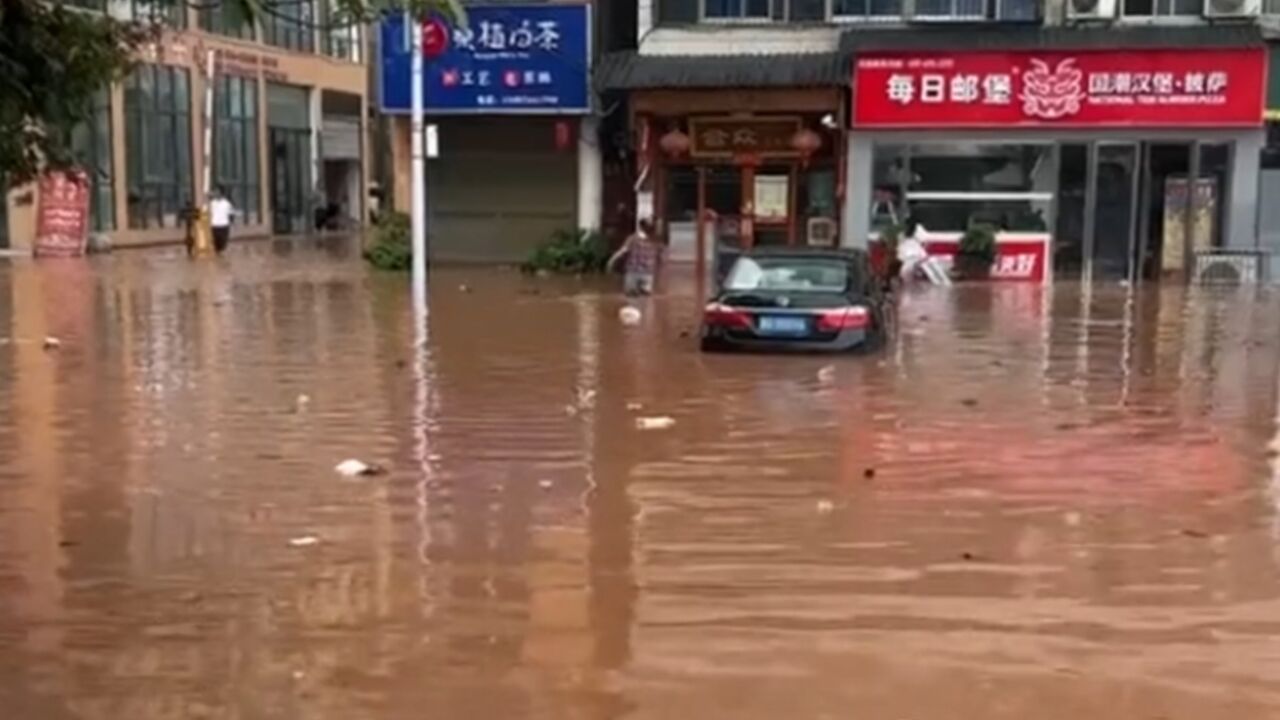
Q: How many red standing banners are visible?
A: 1